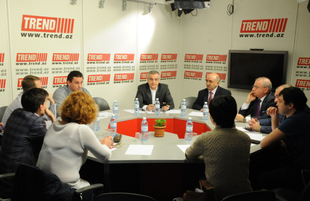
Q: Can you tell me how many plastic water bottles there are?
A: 9